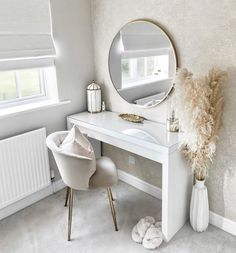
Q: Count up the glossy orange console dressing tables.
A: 0